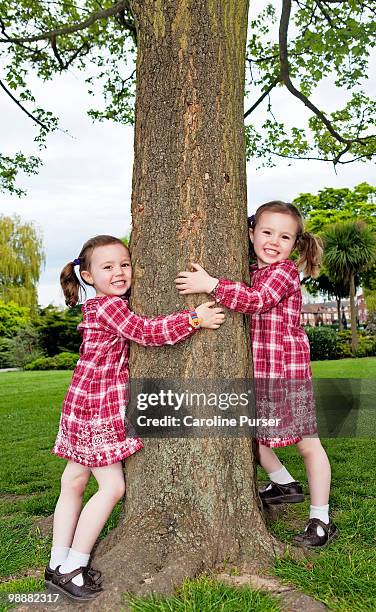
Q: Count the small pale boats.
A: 0